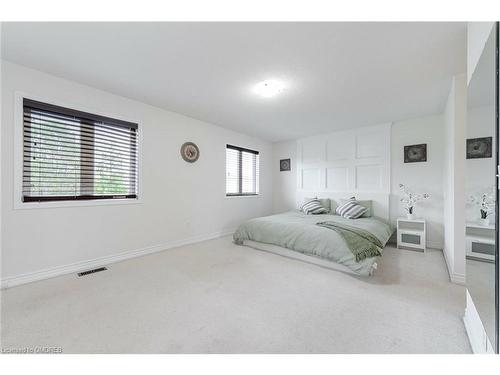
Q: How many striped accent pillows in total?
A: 2